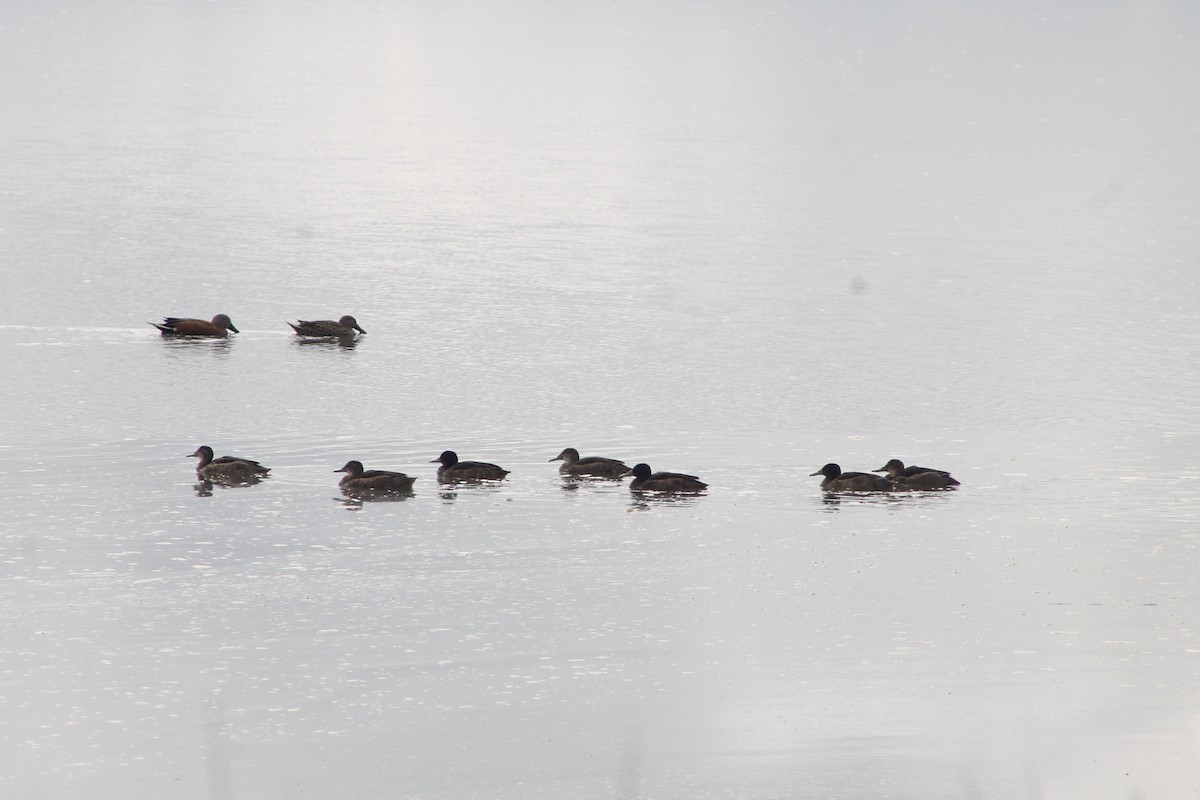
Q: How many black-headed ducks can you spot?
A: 7